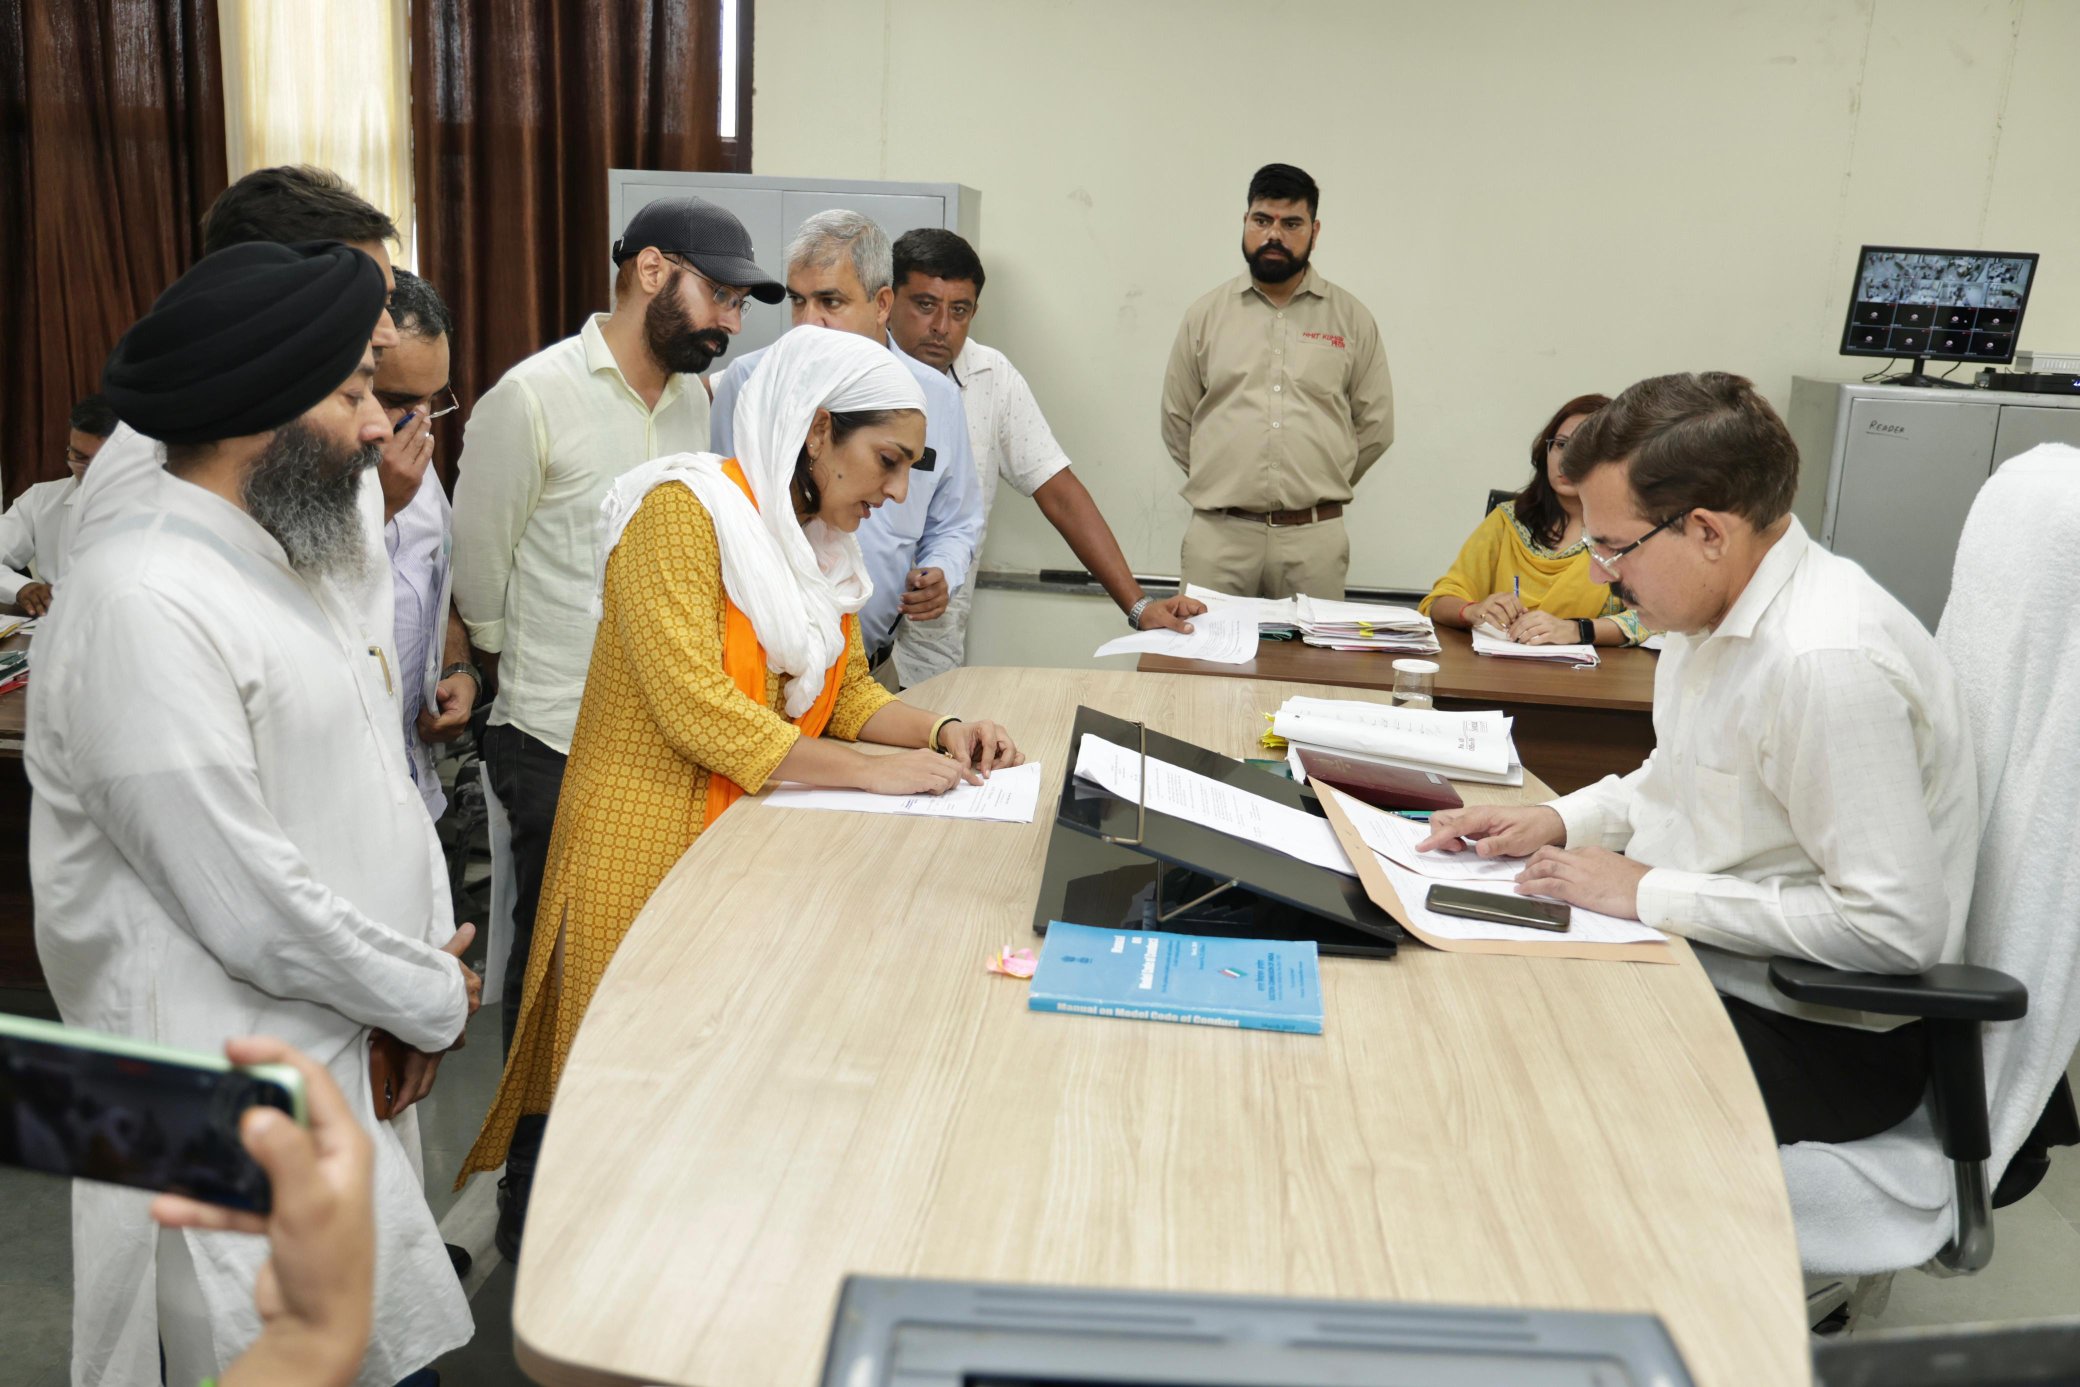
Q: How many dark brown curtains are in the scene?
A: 2